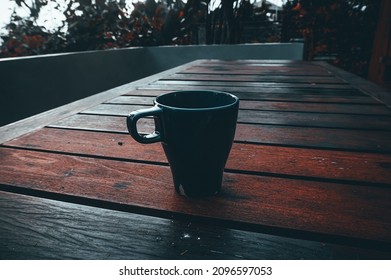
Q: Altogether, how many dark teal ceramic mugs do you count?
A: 1